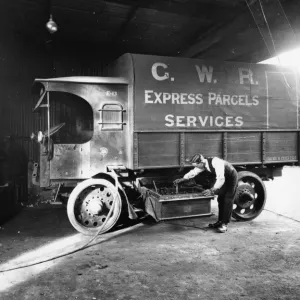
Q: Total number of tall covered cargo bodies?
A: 1